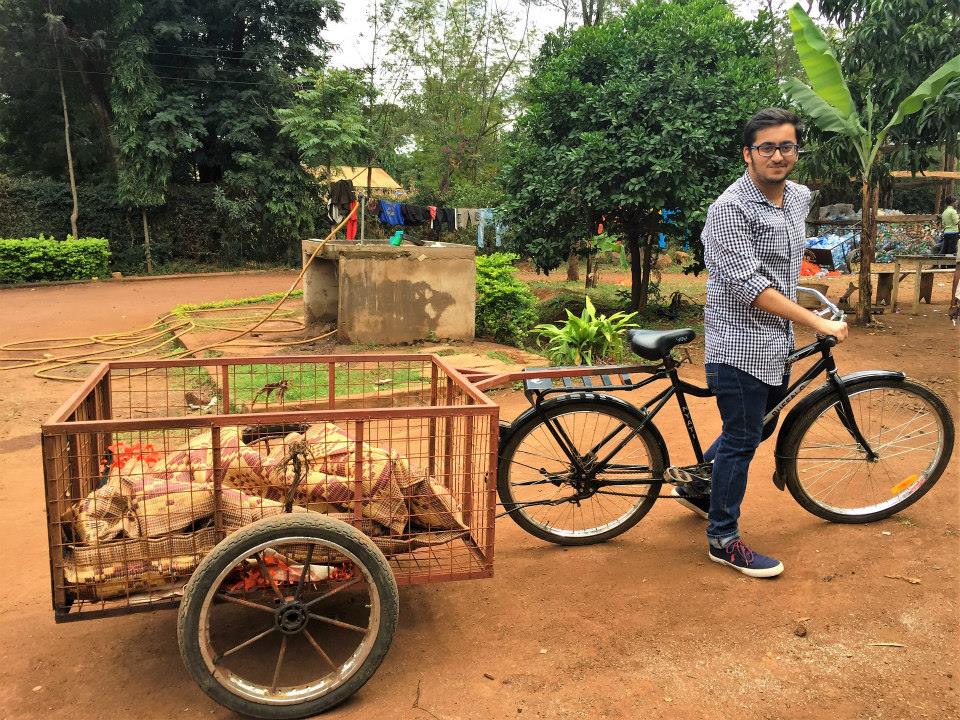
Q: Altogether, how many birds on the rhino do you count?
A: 0